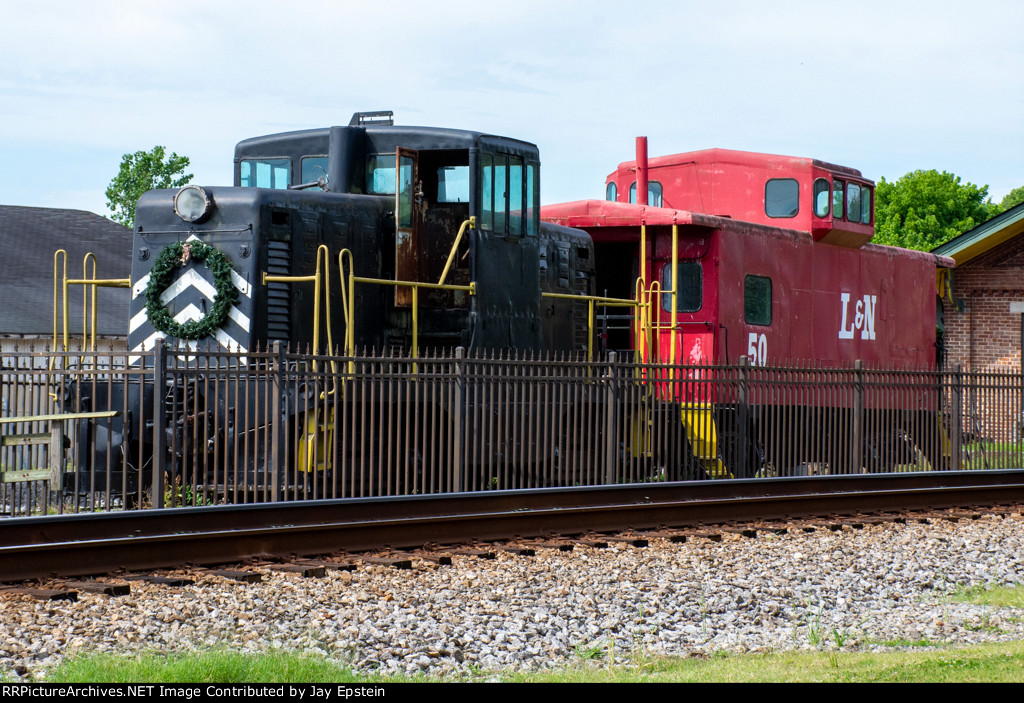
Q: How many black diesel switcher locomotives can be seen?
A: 1